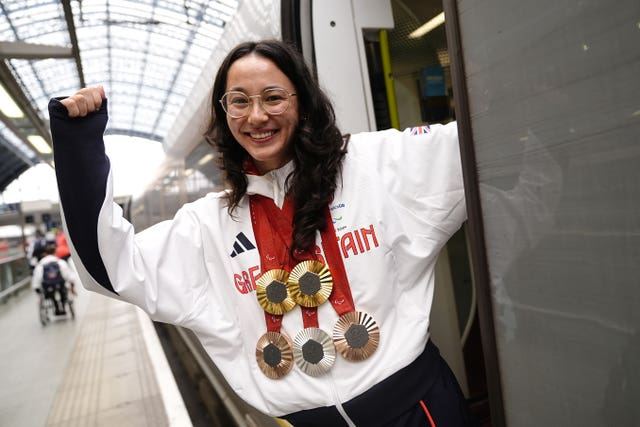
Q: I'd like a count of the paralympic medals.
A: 5